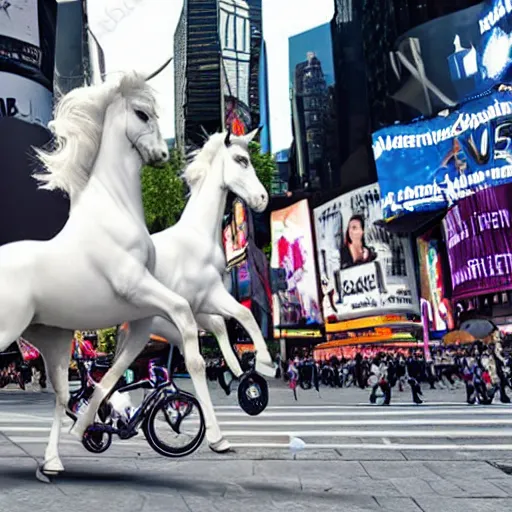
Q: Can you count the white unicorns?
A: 2